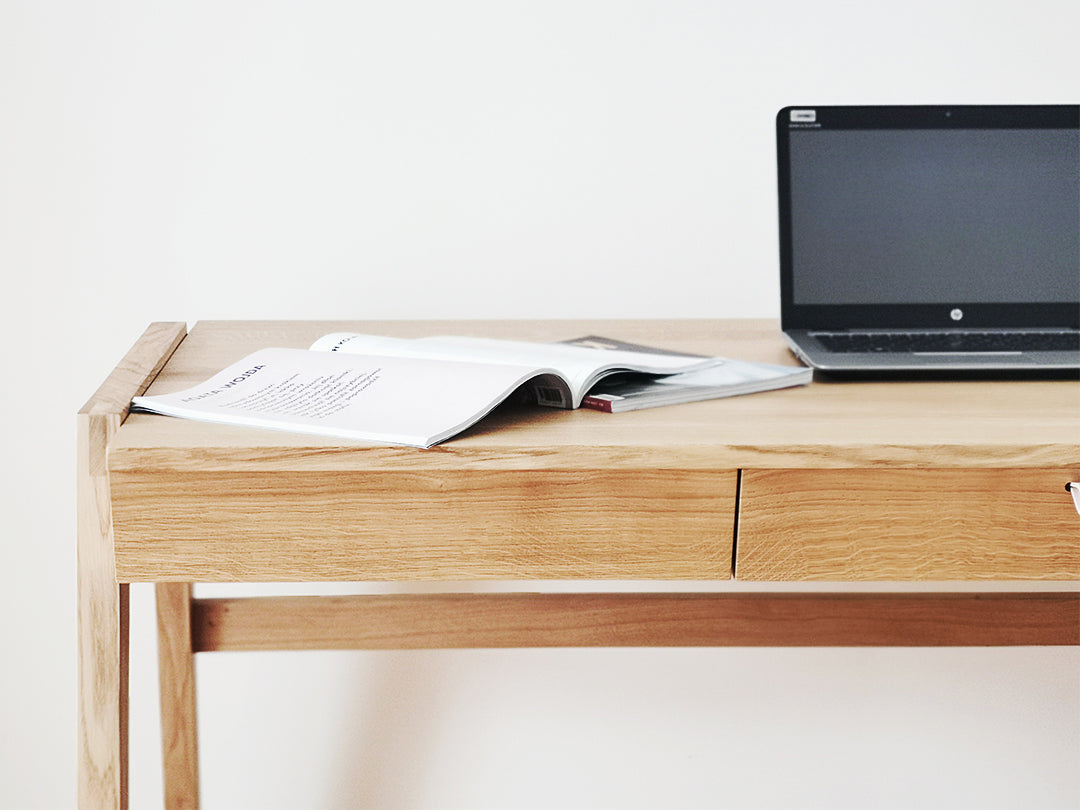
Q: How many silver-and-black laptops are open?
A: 1